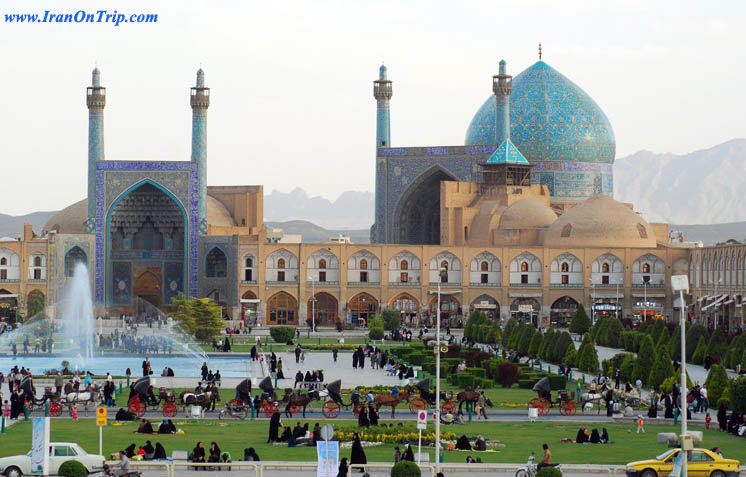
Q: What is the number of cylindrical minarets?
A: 4